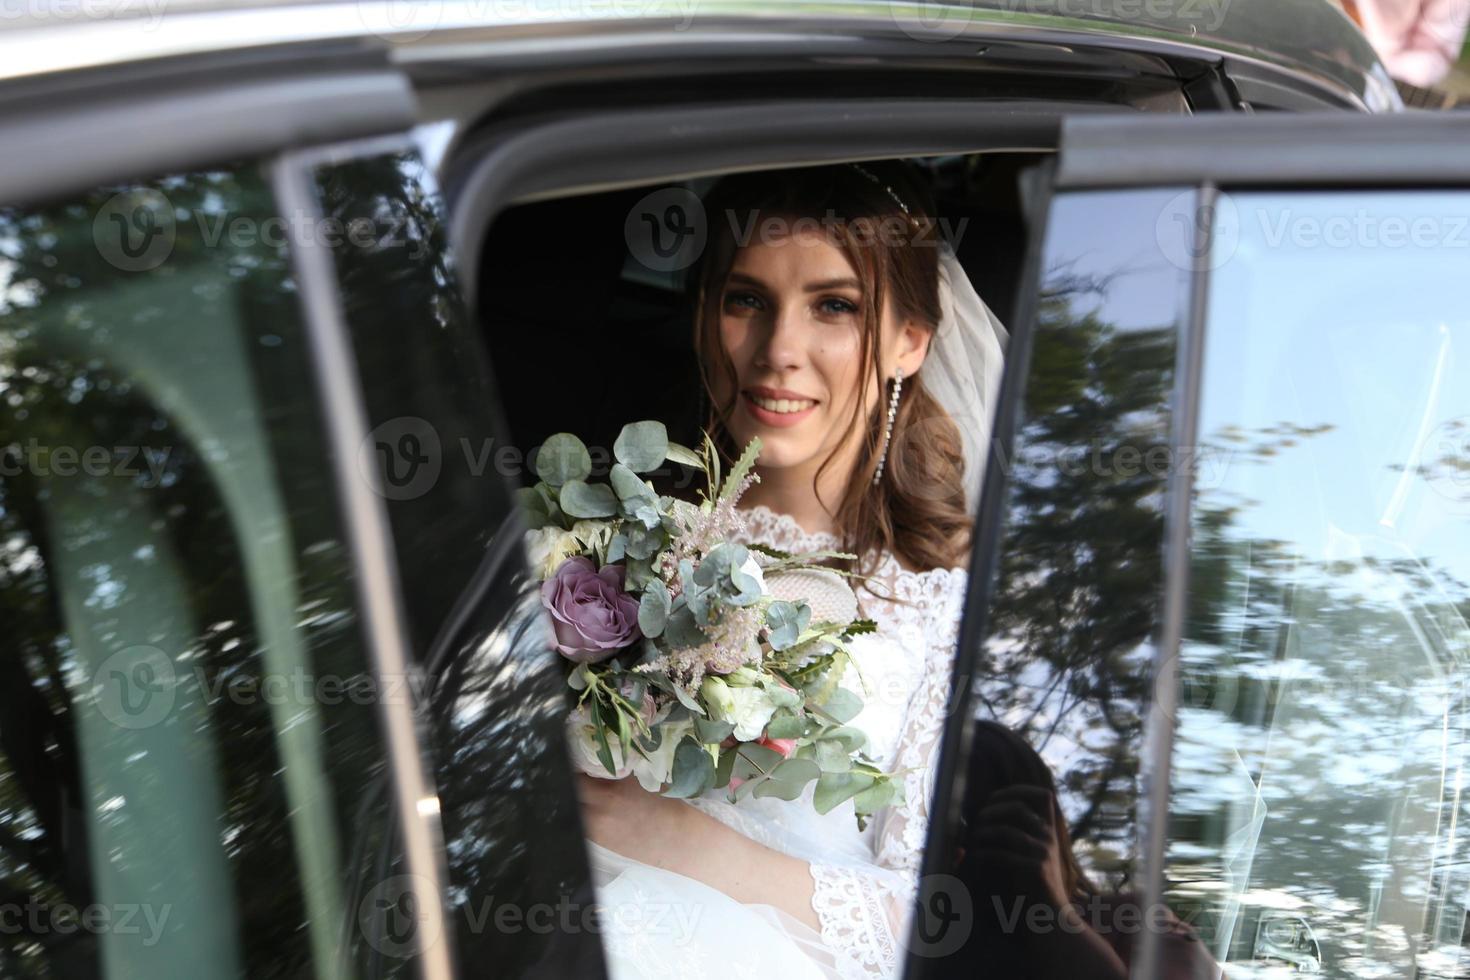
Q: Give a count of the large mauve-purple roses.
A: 1